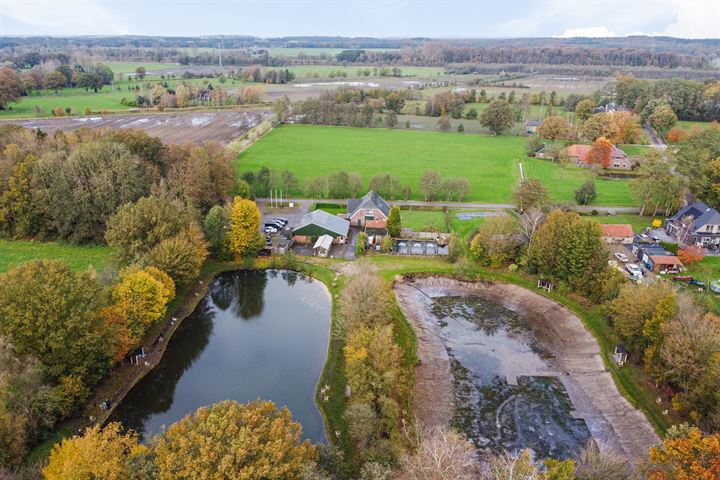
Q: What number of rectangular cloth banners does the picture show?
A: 0